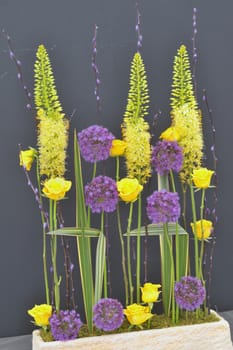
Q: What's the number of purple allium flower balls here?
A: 7